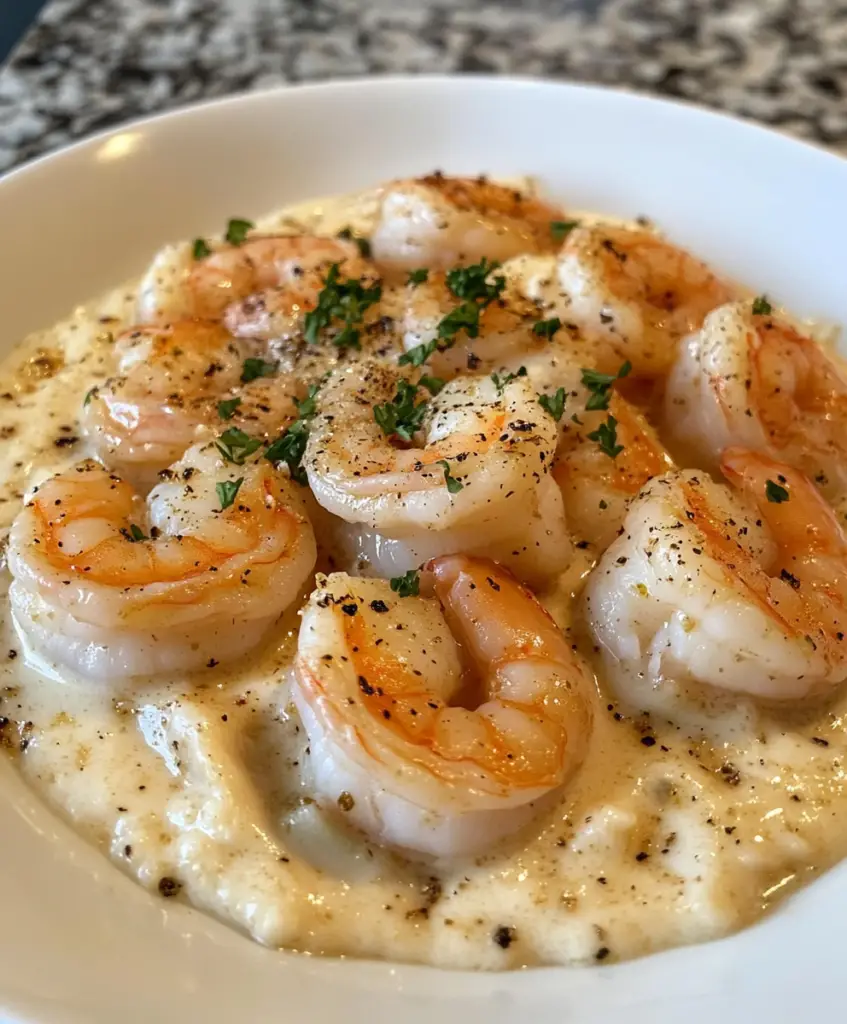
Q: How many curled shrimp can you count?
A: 11